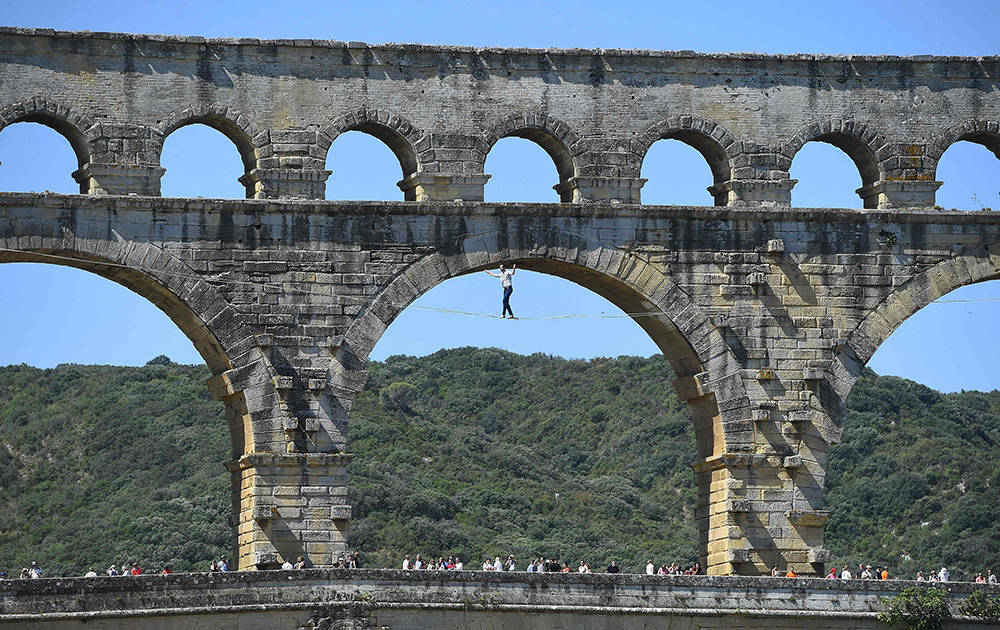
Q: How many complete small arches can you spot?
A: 5